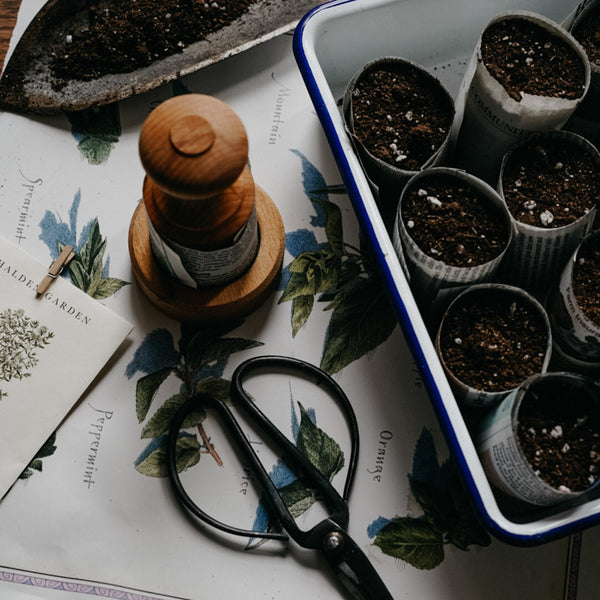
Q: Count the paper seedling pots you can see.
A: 8